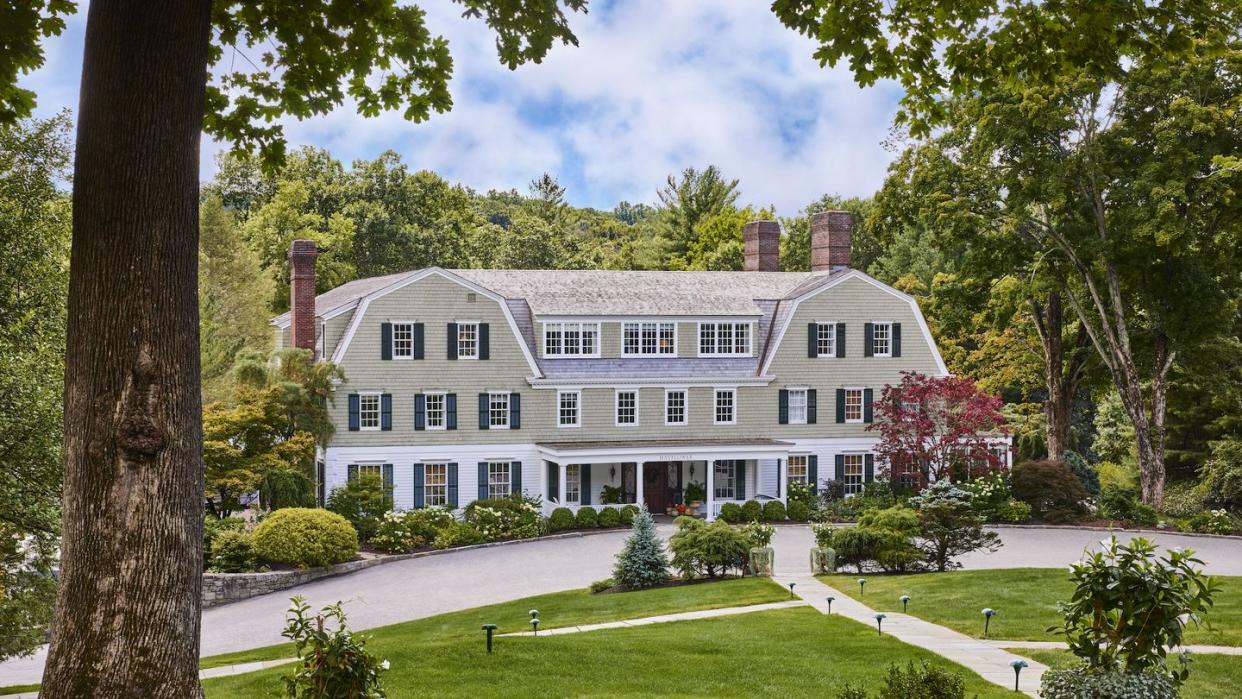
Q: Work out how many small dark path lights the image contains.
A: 10